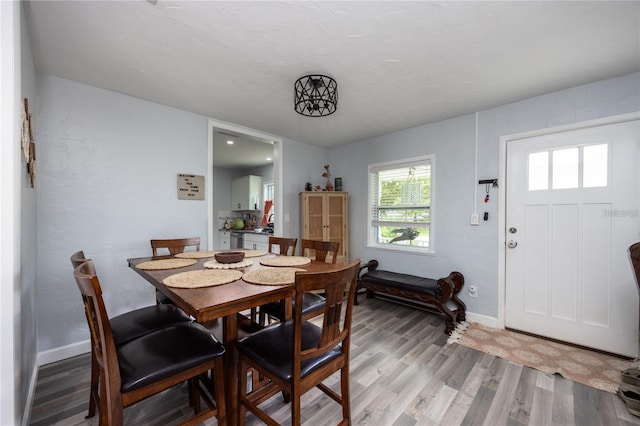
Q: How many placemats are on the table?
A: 6